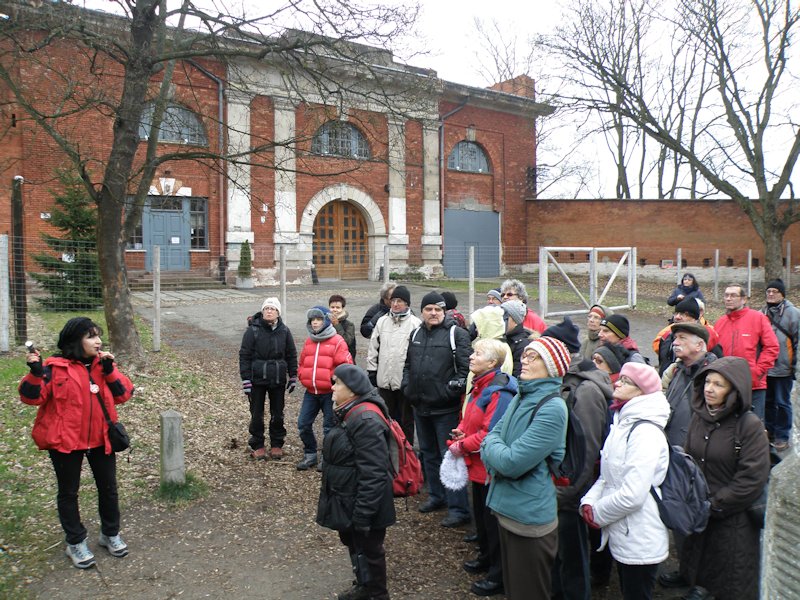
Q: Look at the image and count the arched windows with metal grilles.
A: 3